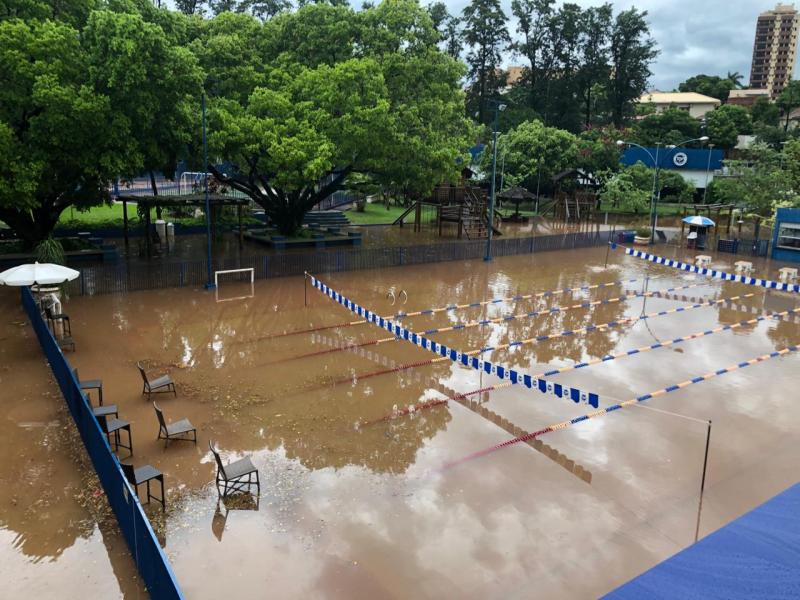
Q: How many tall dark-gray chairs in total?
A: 5